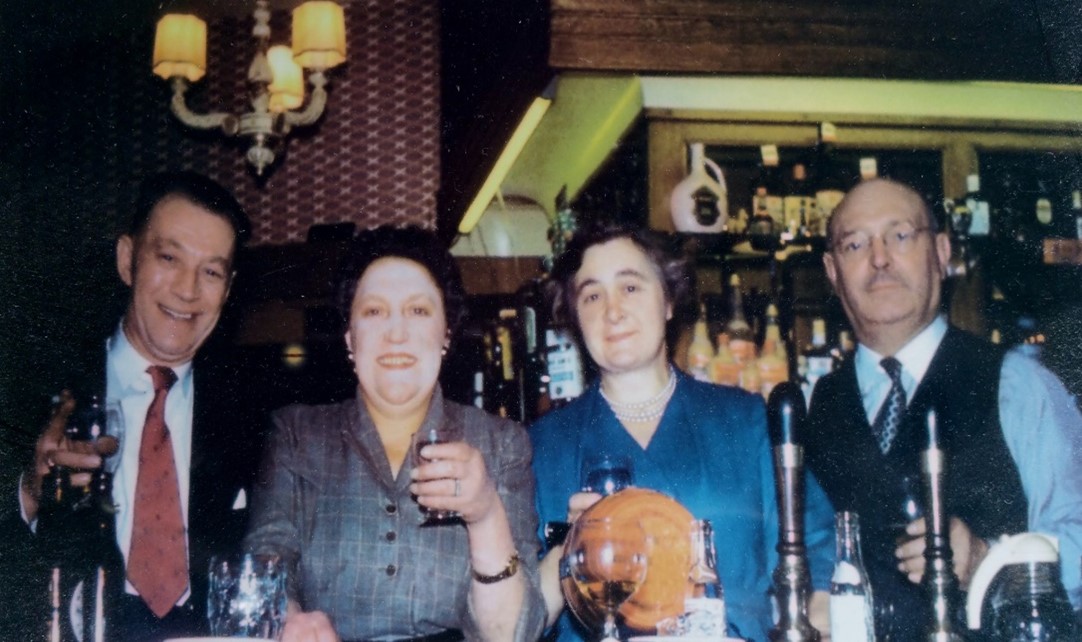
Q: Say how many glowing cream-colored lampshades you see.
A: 3